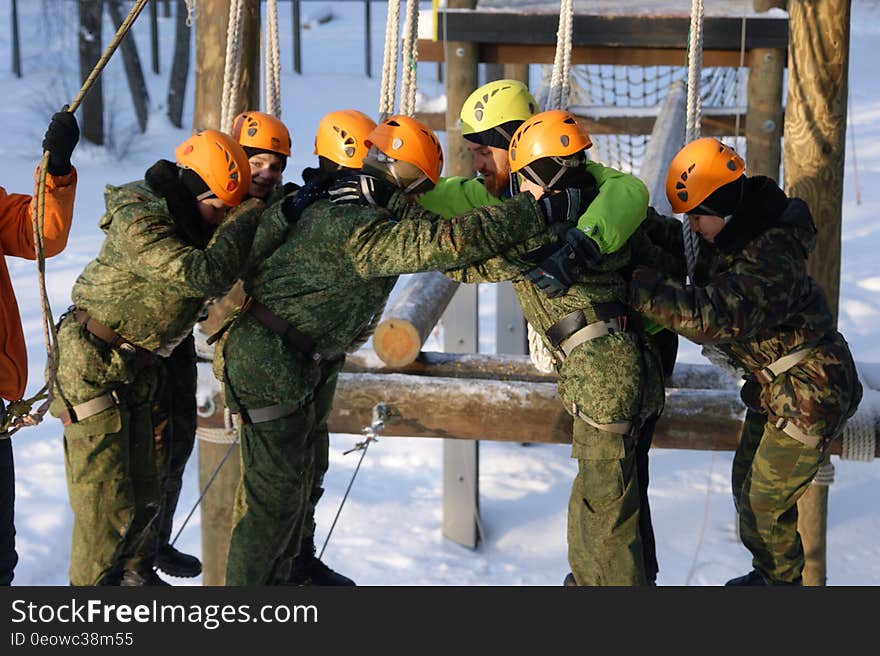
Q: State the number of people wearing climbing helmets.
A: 7